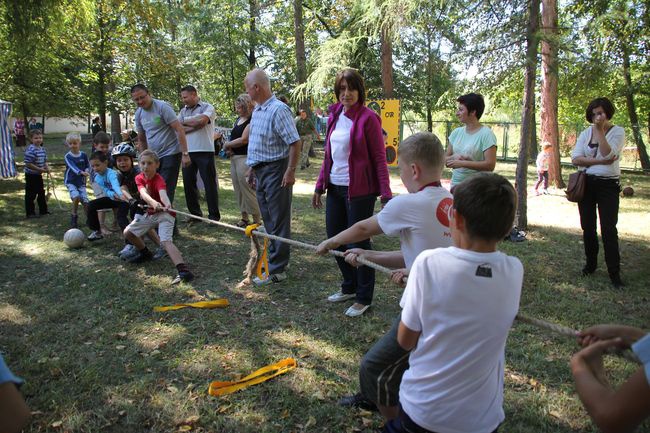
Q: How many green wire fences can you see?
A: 1